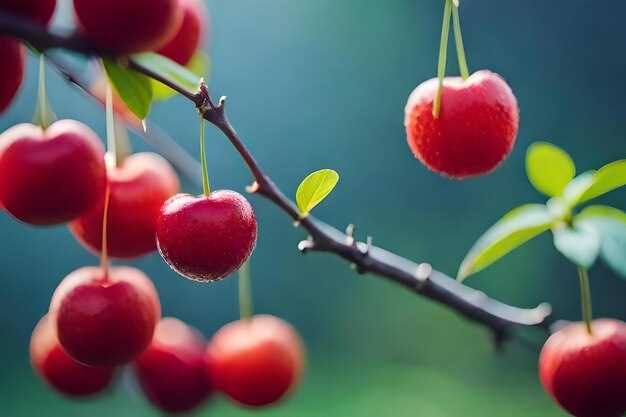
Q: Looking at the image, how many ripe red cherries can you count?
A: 13